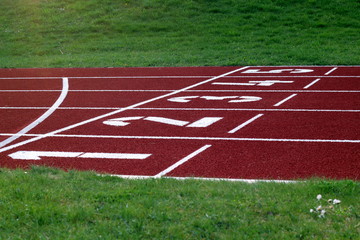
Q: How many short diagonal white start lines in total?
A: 5